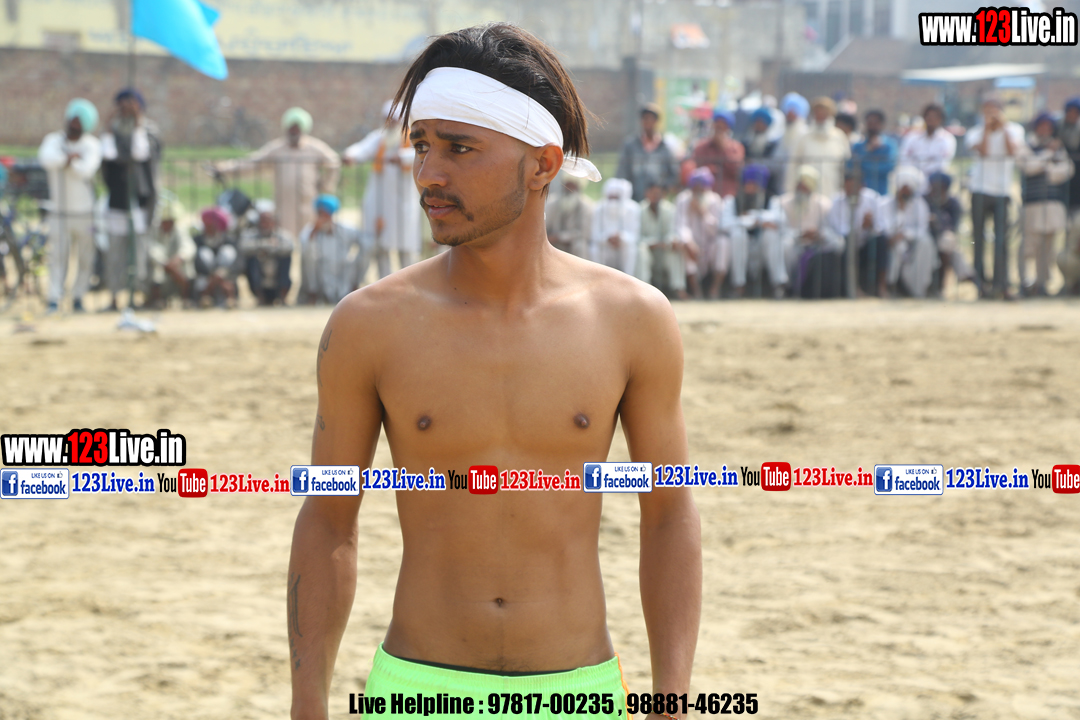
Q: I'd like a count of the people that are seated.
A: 13